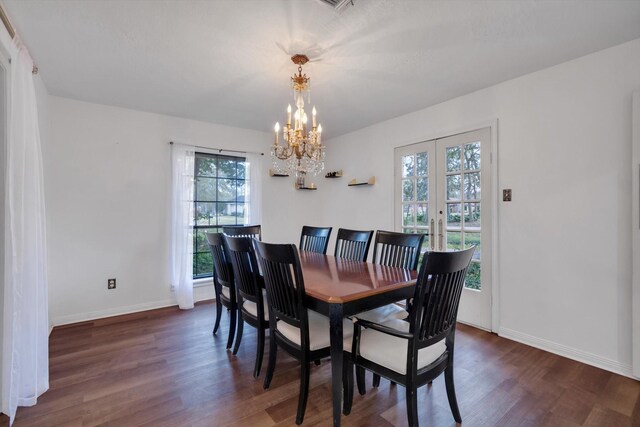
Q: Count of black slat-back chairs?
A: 8